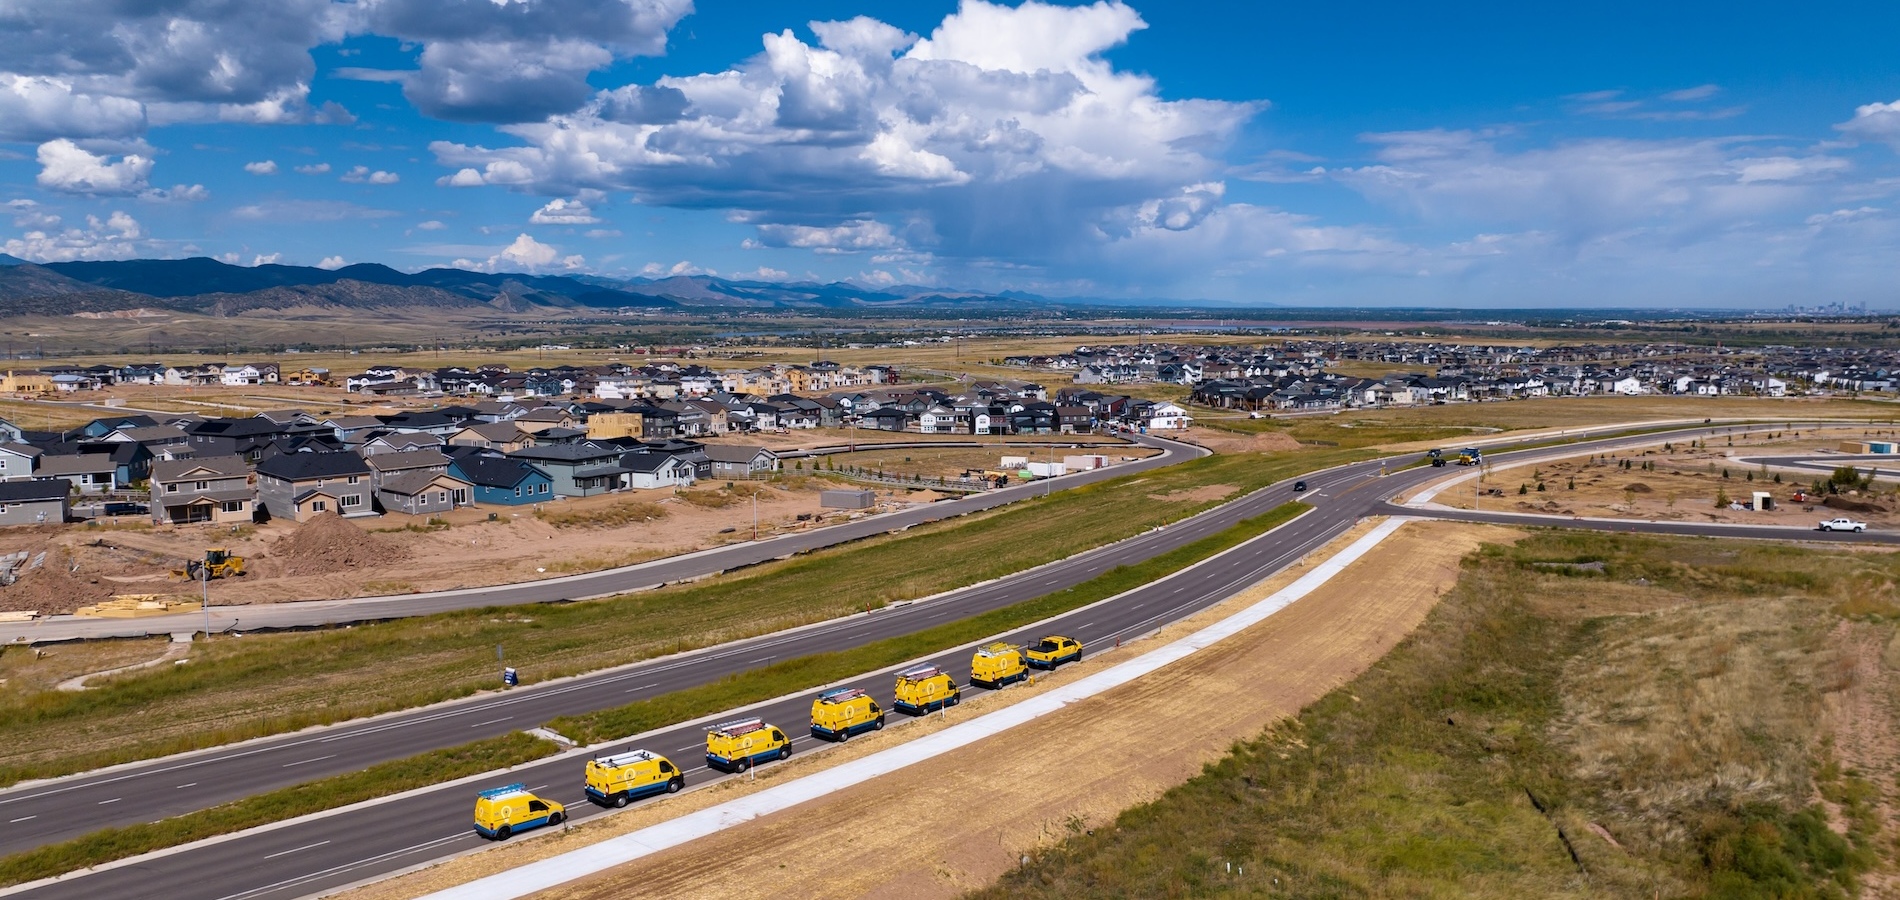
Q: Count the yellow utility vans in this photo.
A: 6